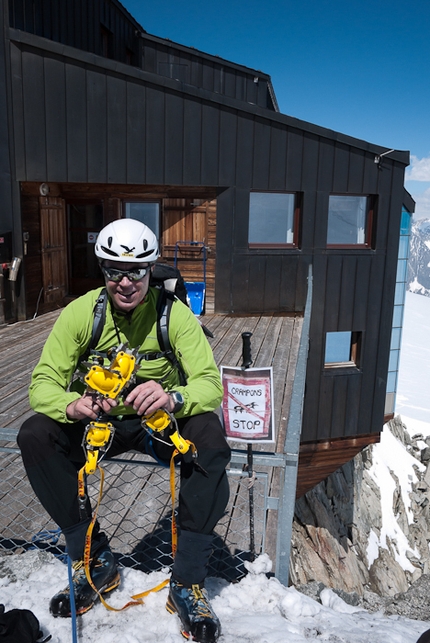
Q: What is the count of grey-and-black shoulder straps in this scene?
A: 2